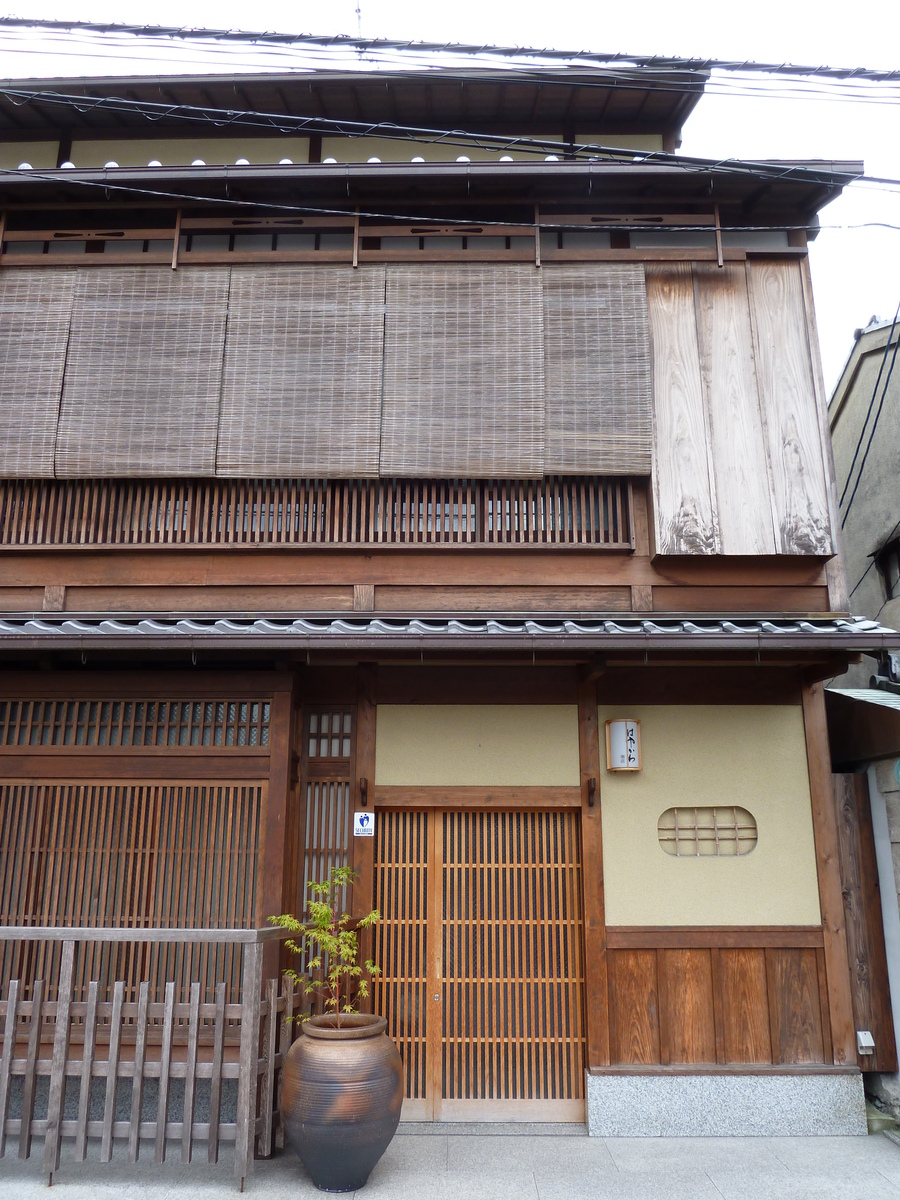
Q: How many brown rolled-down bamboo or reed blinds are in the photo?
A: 5